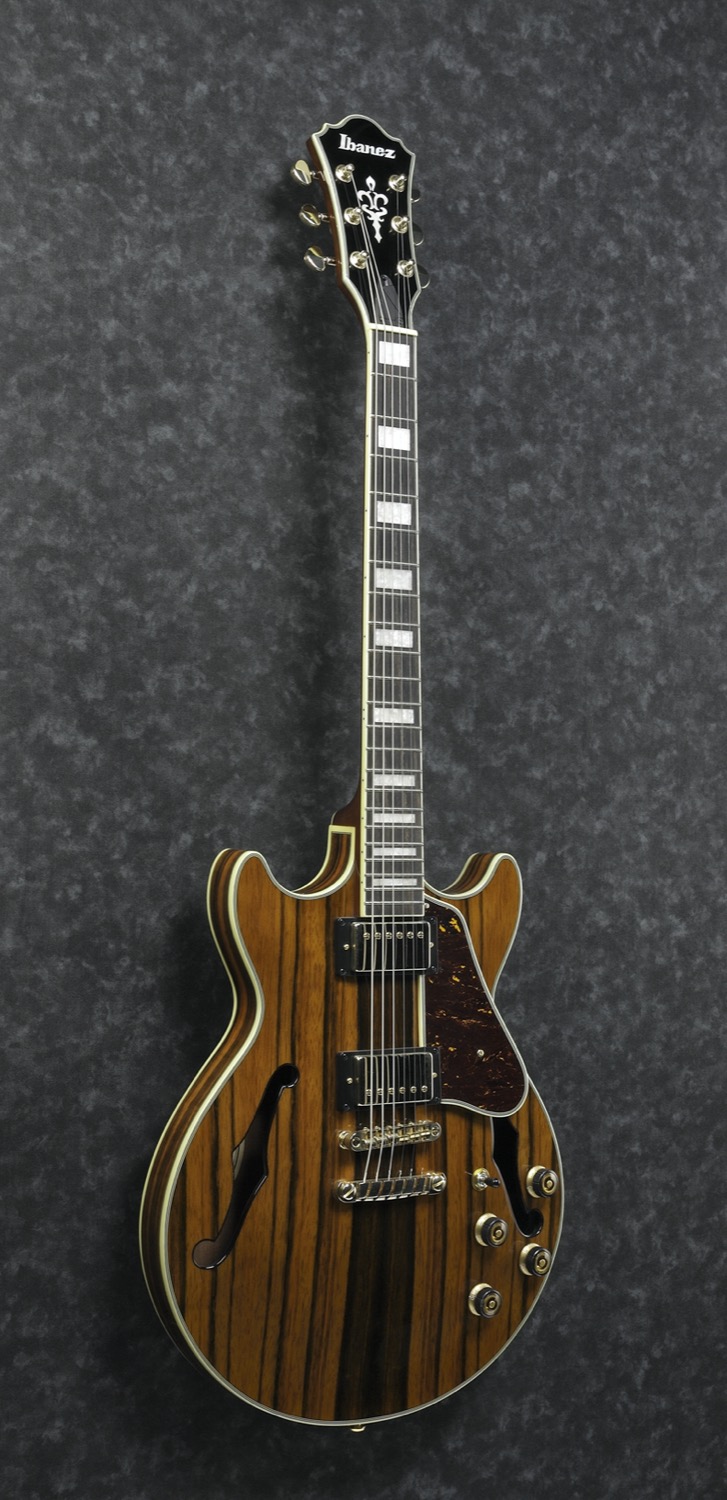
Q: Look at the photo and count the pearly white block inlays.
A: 10